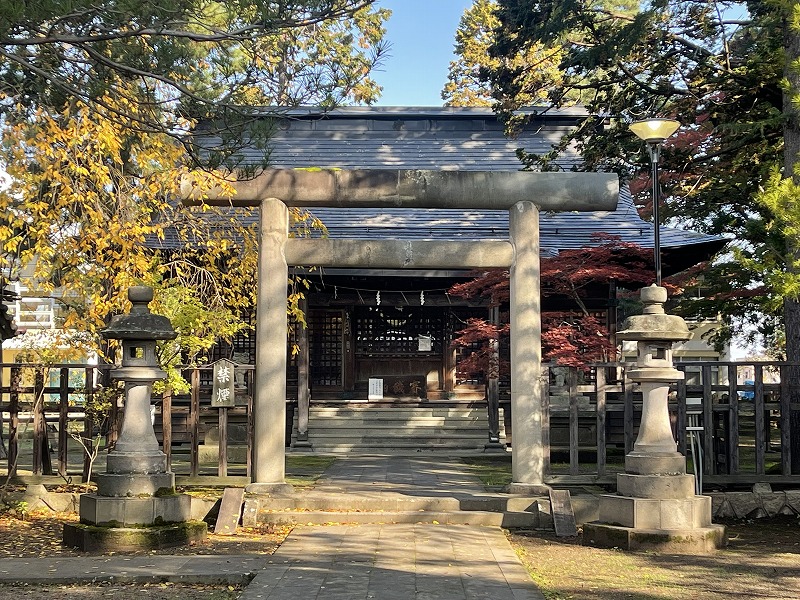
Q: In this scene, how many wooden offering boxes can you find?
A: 1